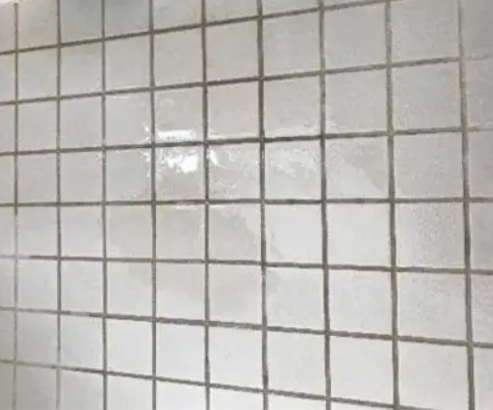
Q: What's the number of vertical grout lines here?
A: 9